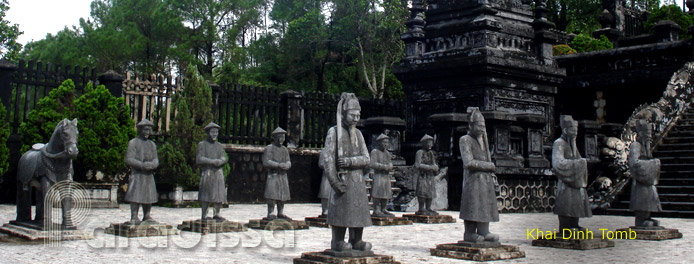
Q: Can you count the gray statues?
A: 11